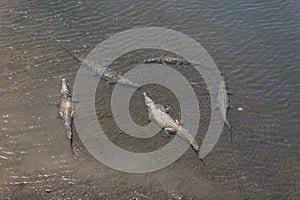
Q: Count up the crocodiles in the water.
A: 5